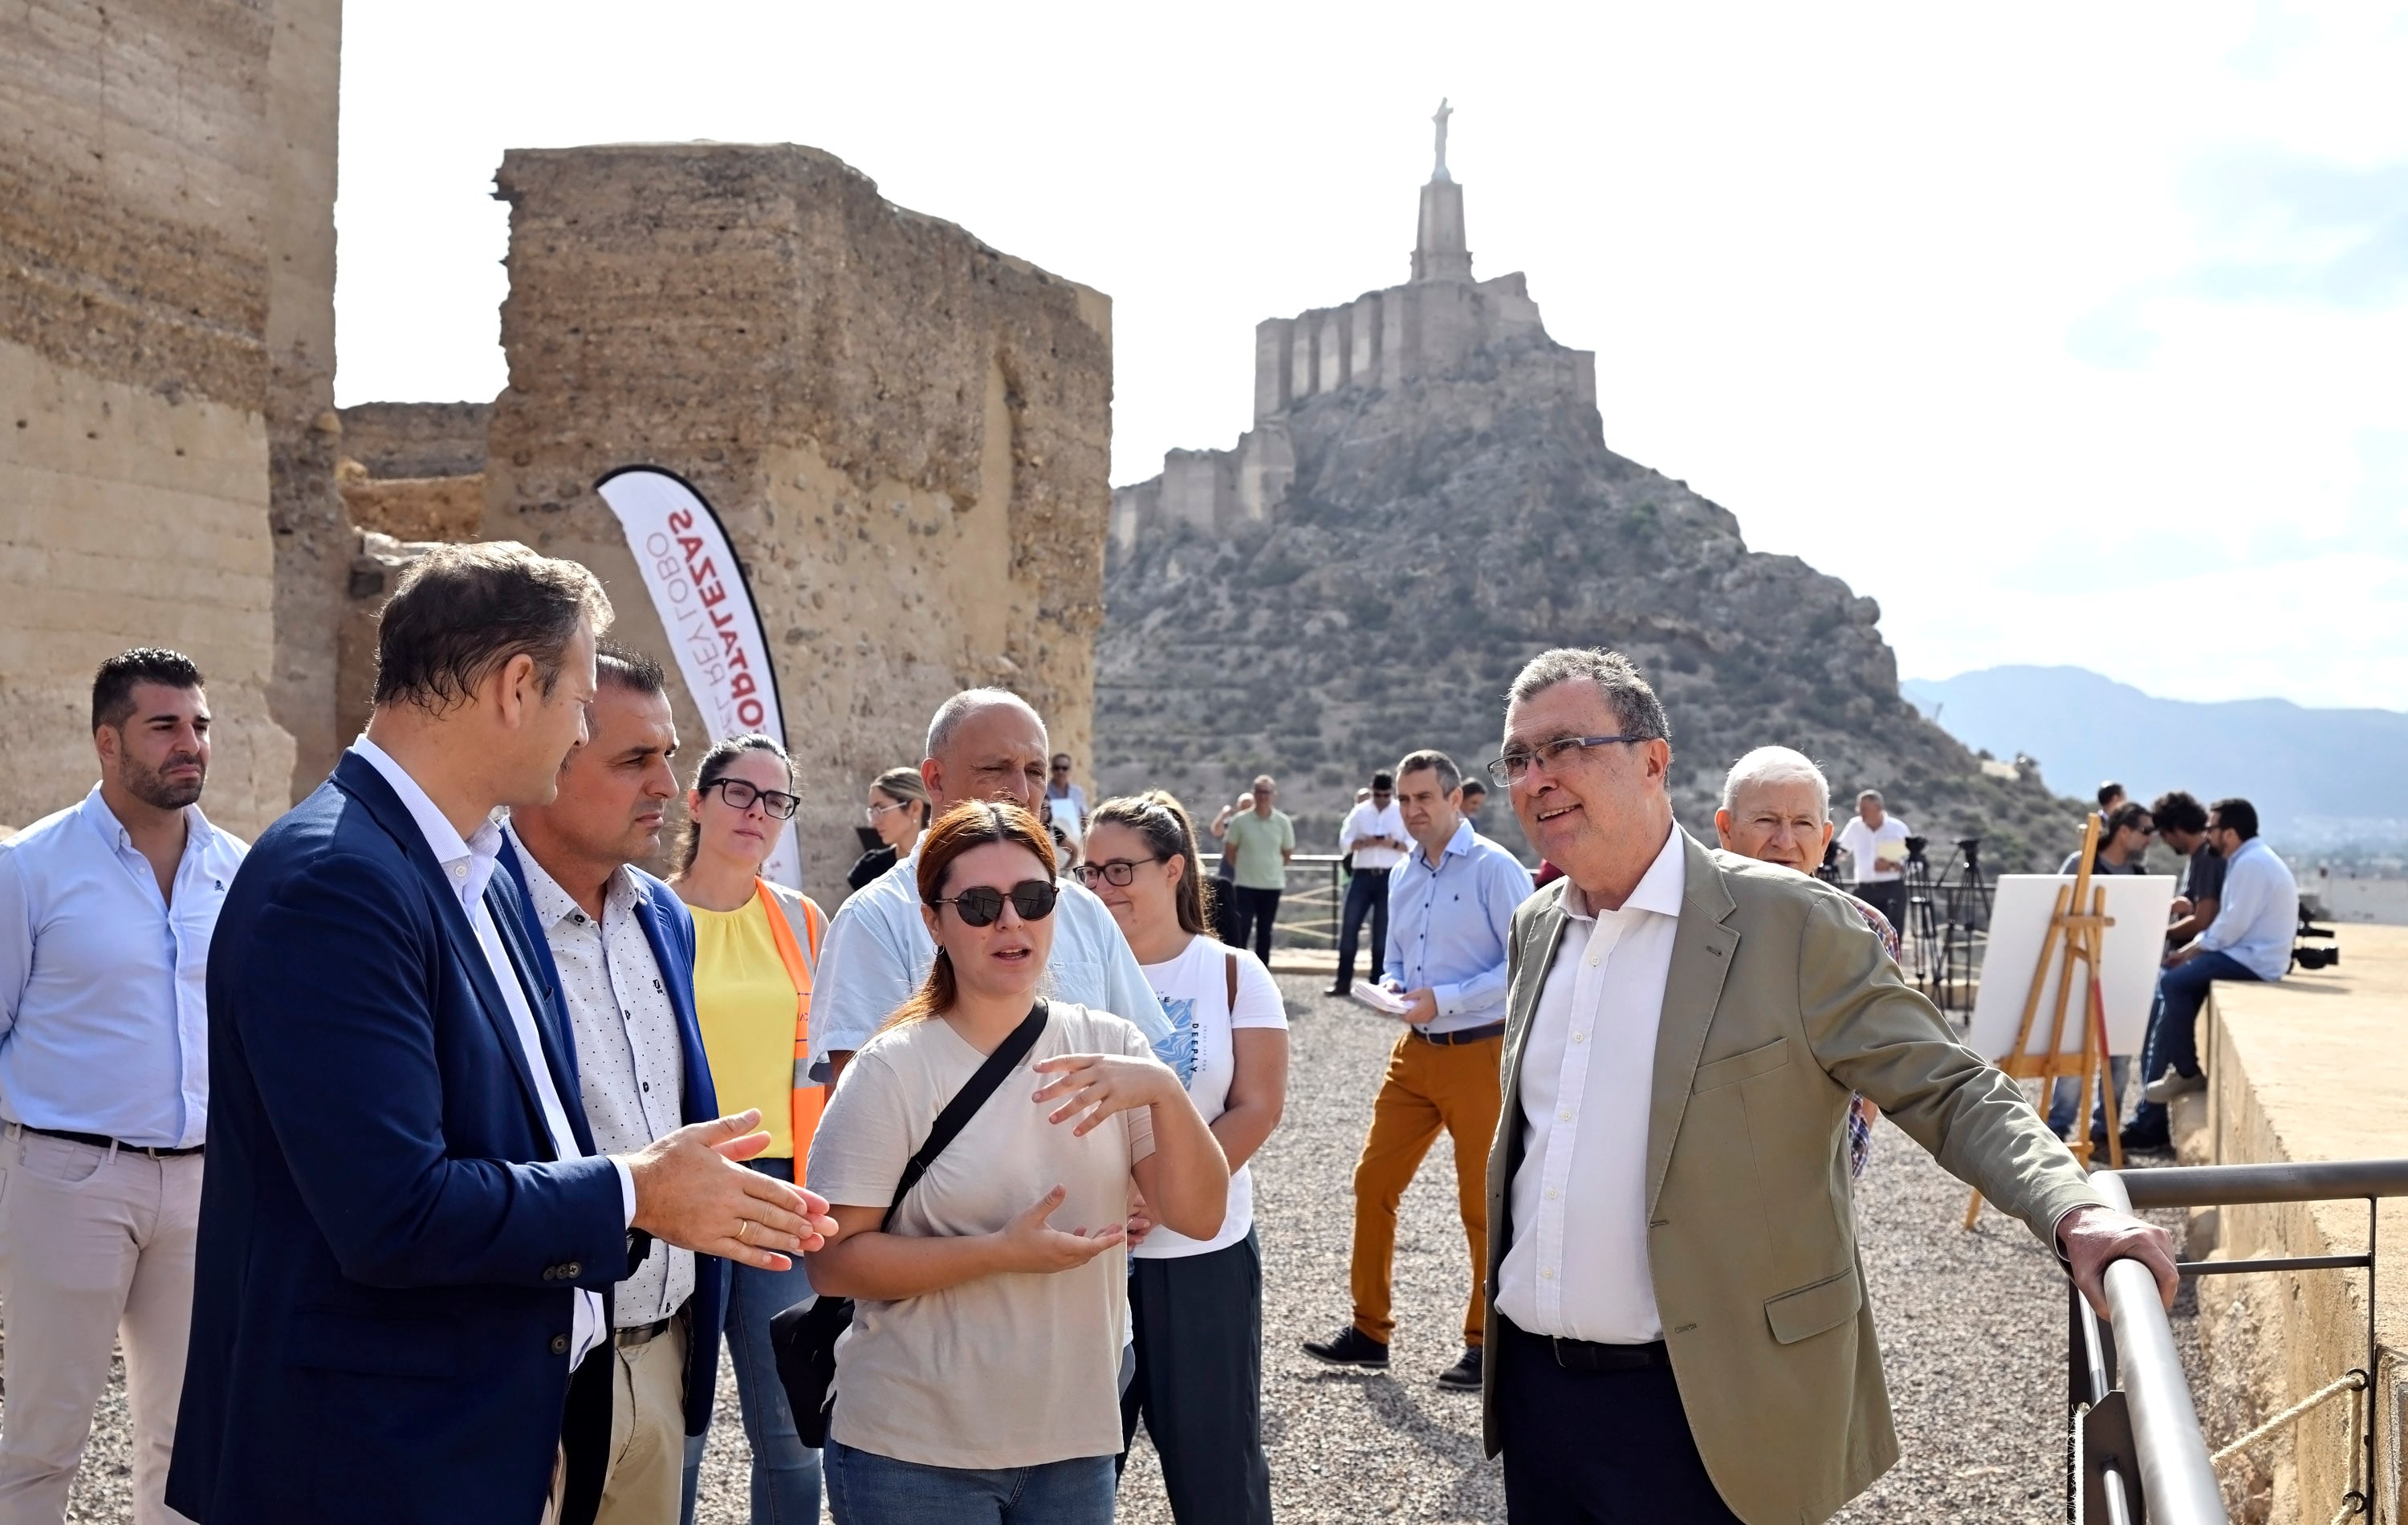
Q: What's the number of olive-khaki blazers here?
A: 1